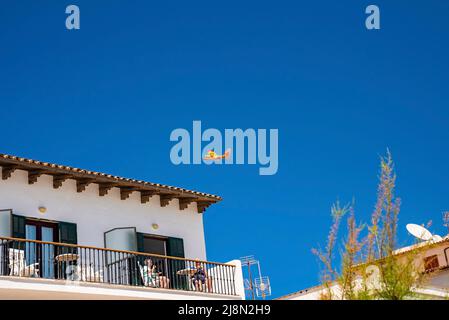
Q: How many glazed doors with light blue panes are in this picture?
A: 2